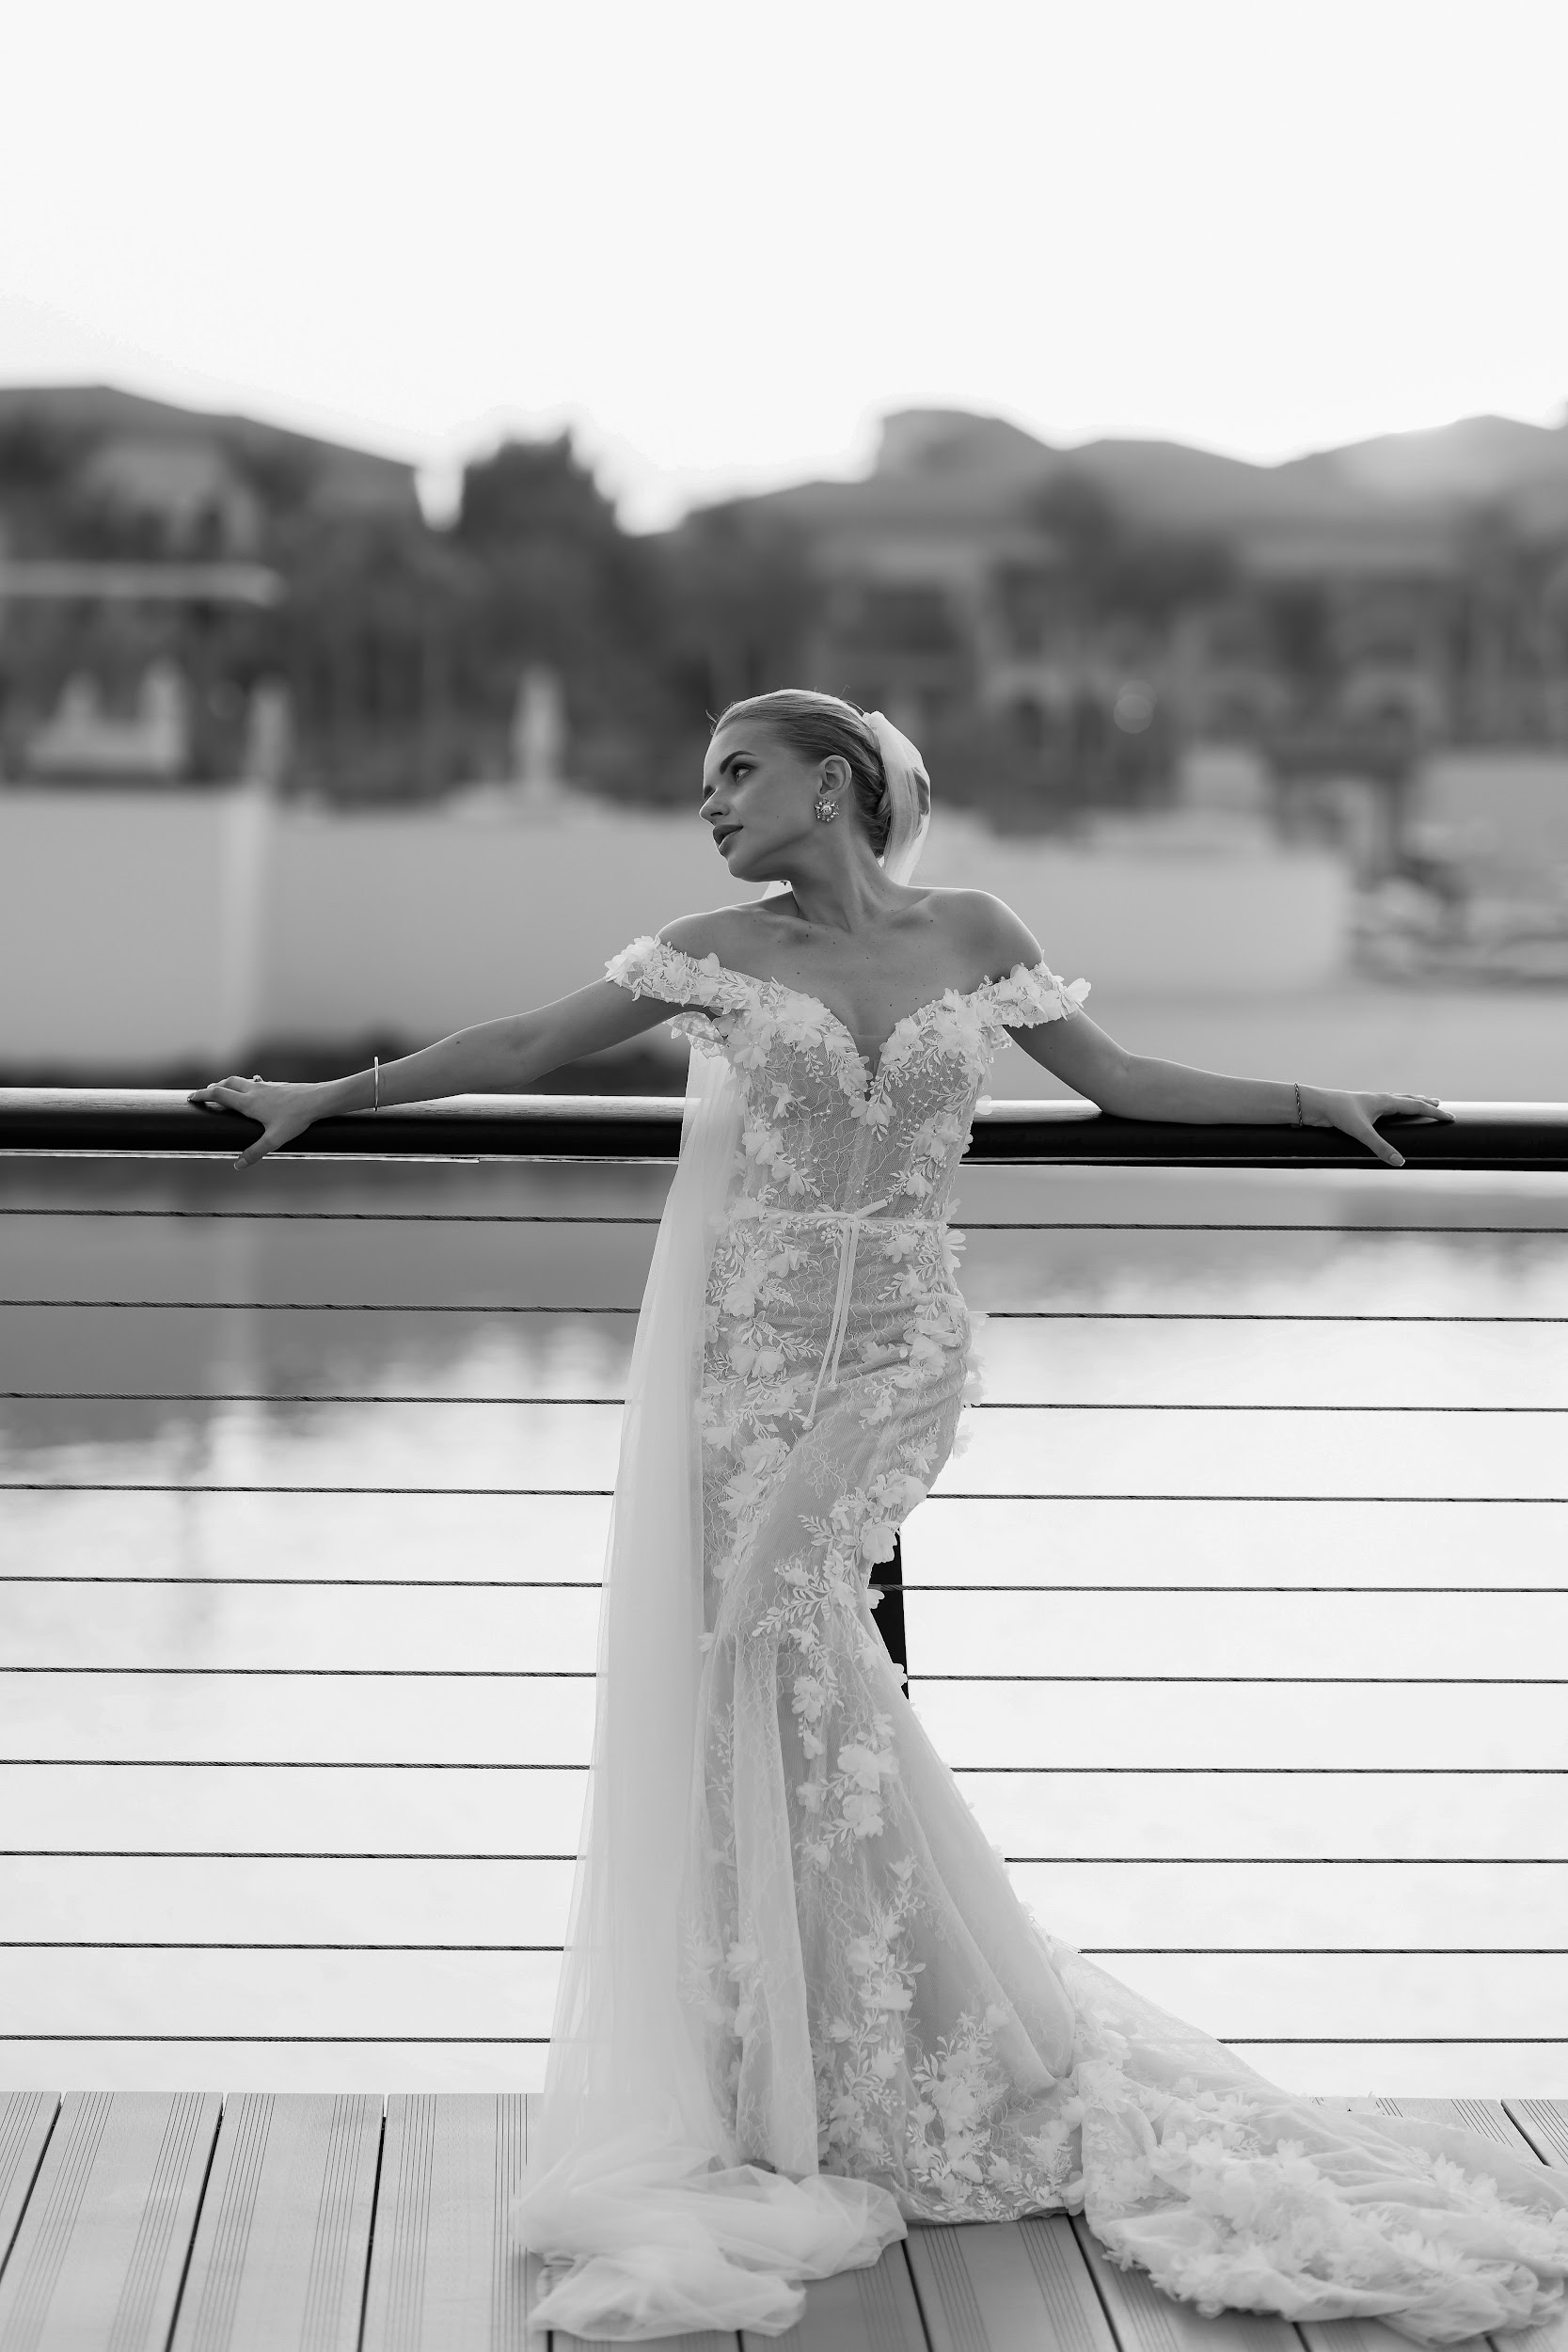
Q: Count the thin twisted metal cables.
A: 10